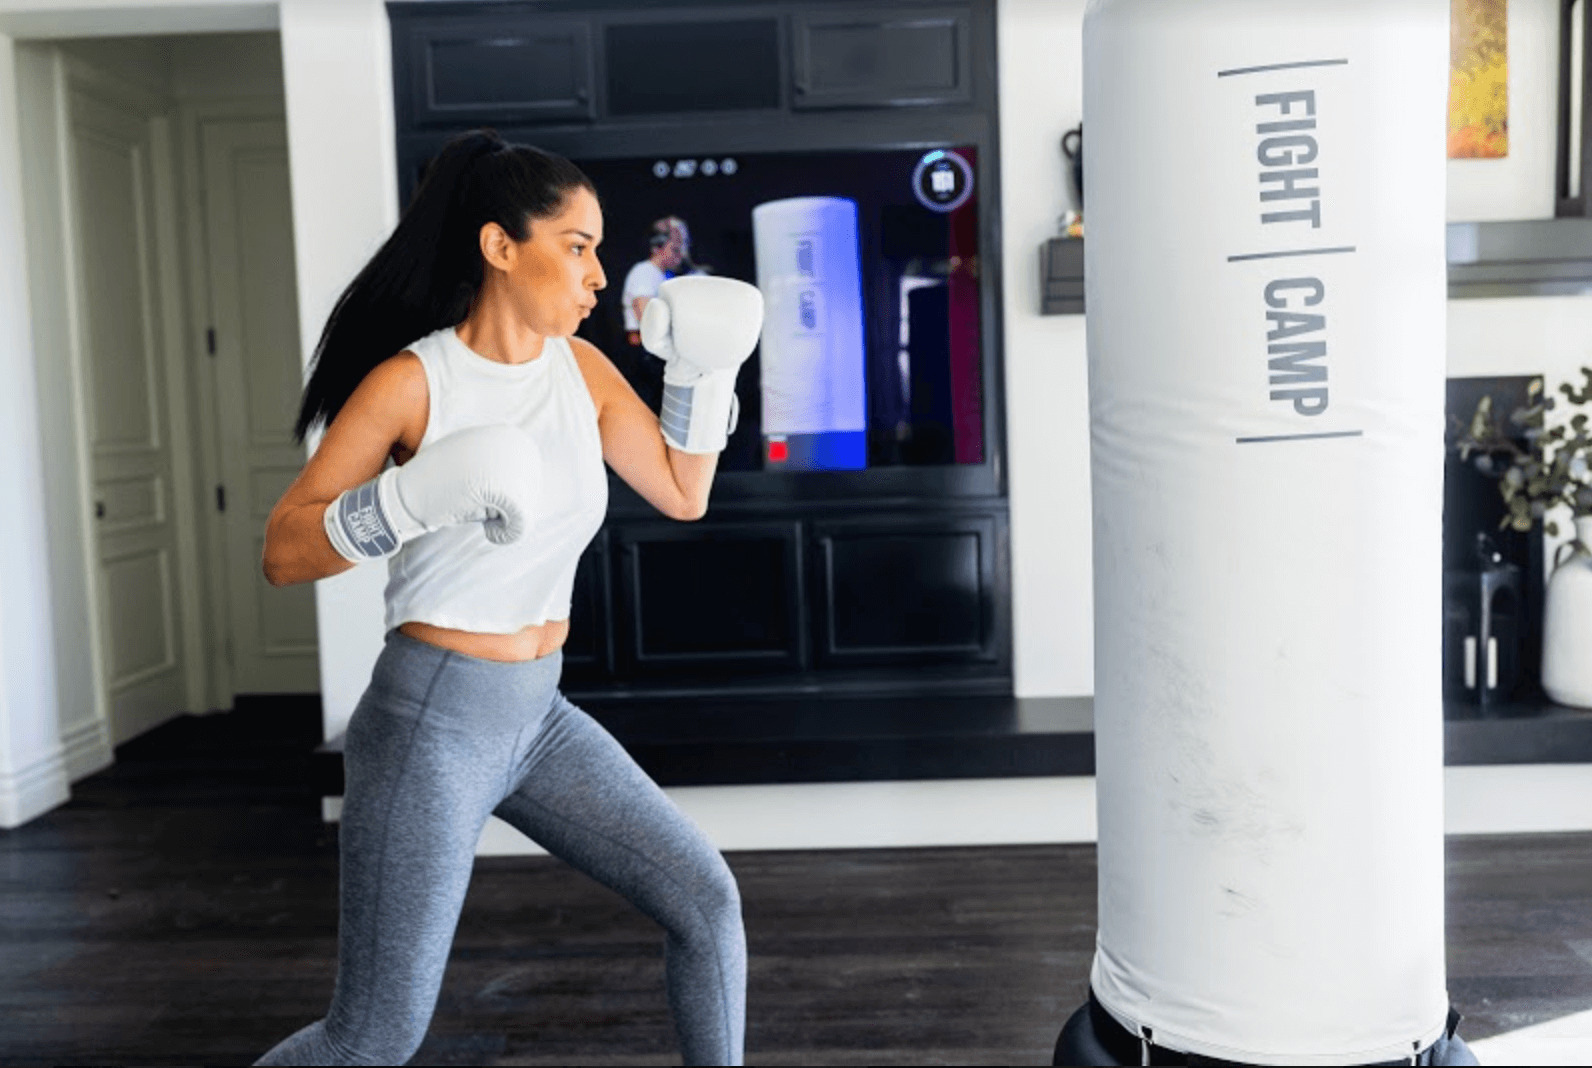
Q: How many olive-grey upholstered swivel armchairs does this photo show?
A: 0